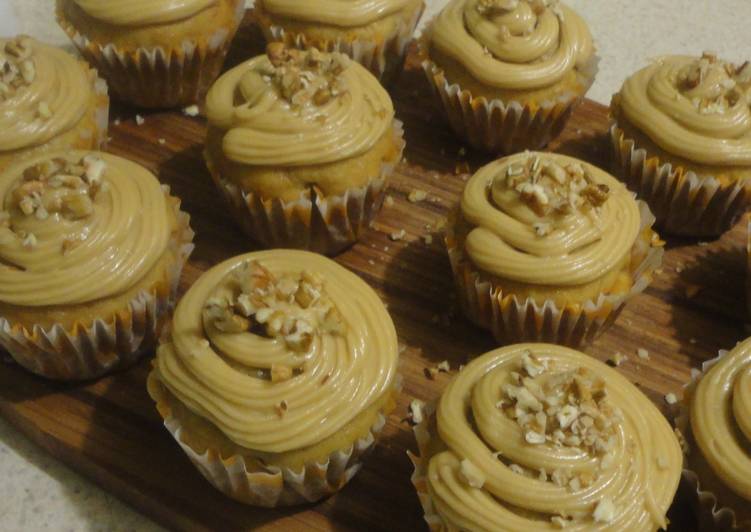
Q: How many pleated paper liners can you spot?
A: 11